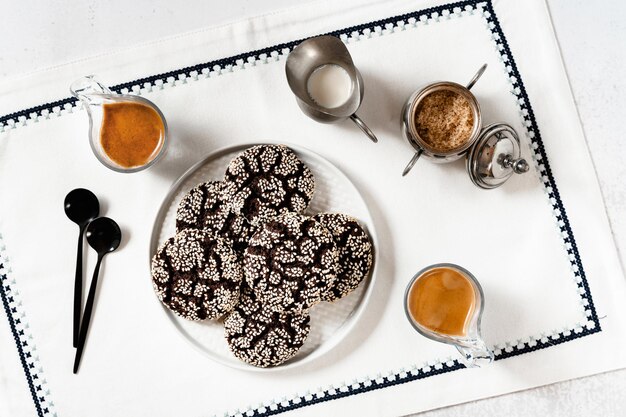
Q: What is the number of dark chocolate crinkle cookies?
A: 6